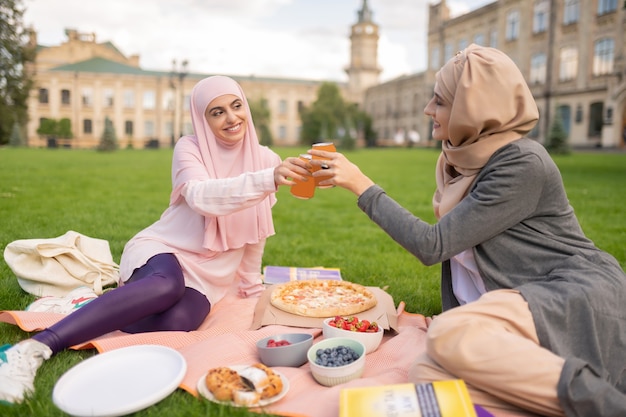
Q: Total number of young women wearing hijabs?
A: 2